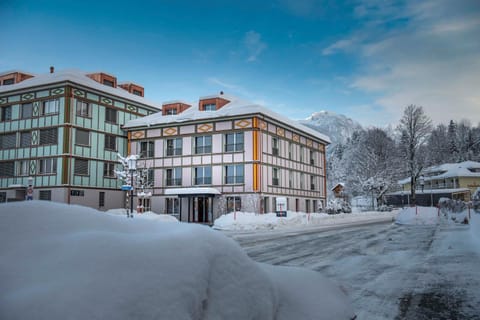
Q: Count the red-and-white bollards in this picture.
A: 6